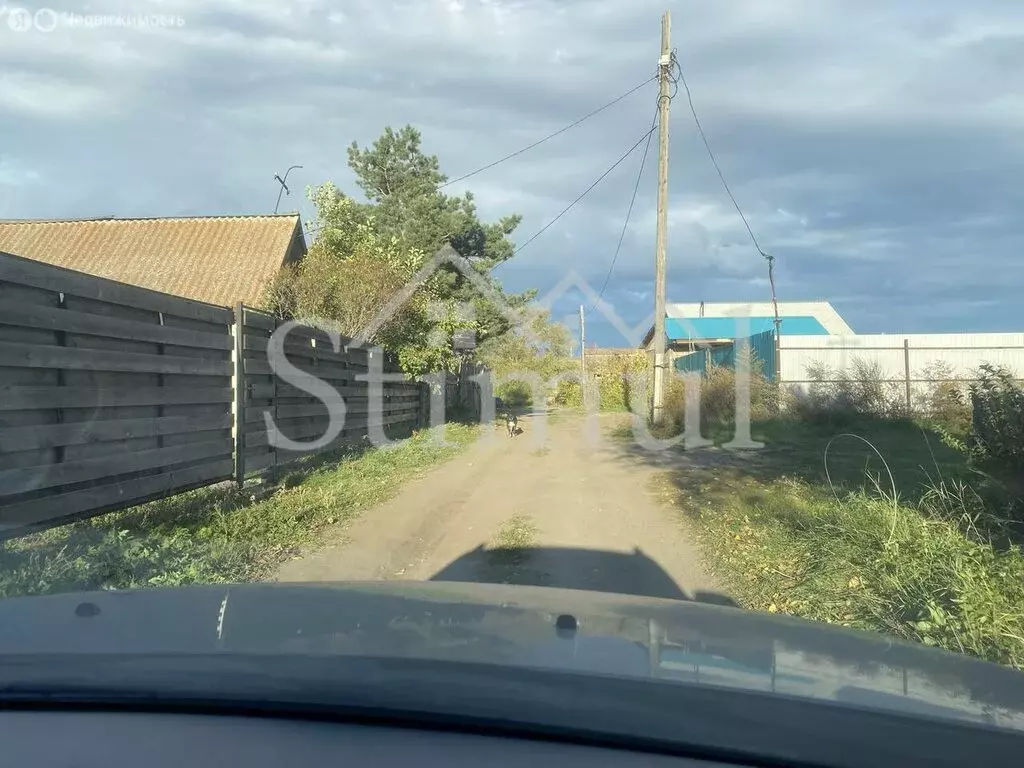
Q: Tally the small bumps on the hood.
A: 2